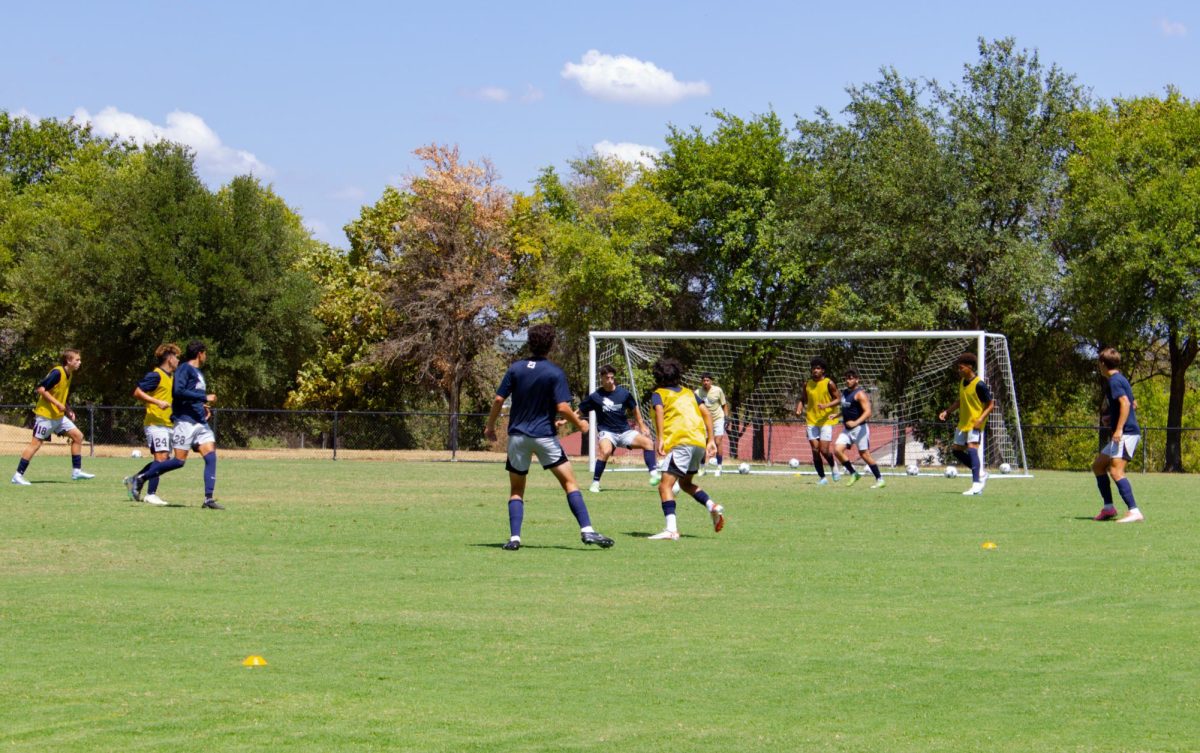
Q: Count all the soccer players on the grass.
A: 11